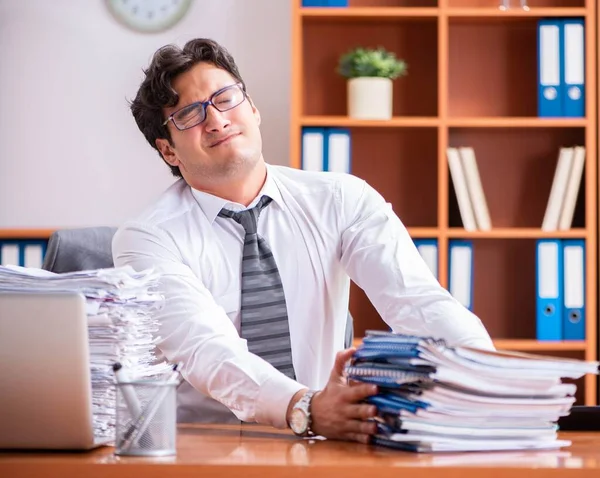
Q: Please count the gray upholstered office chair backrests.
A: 1